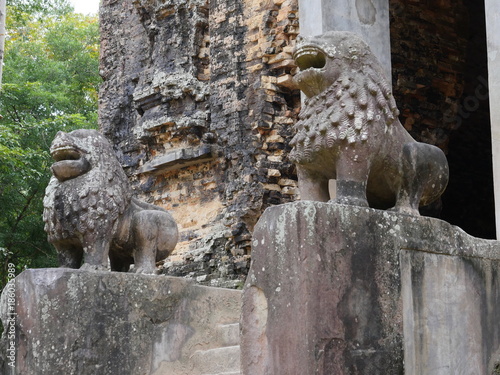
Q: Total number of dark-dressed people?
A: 0